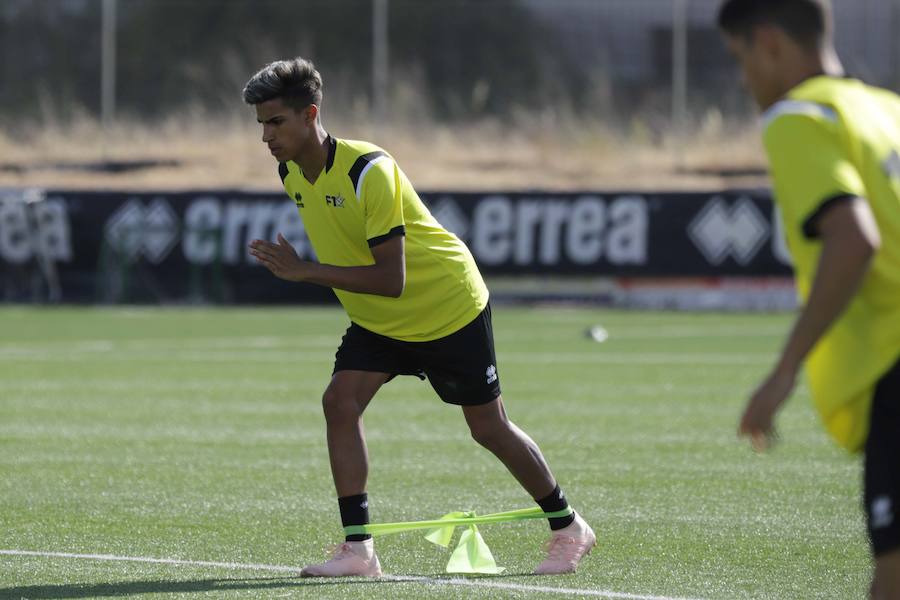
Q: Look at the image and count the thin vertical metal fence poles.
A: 3